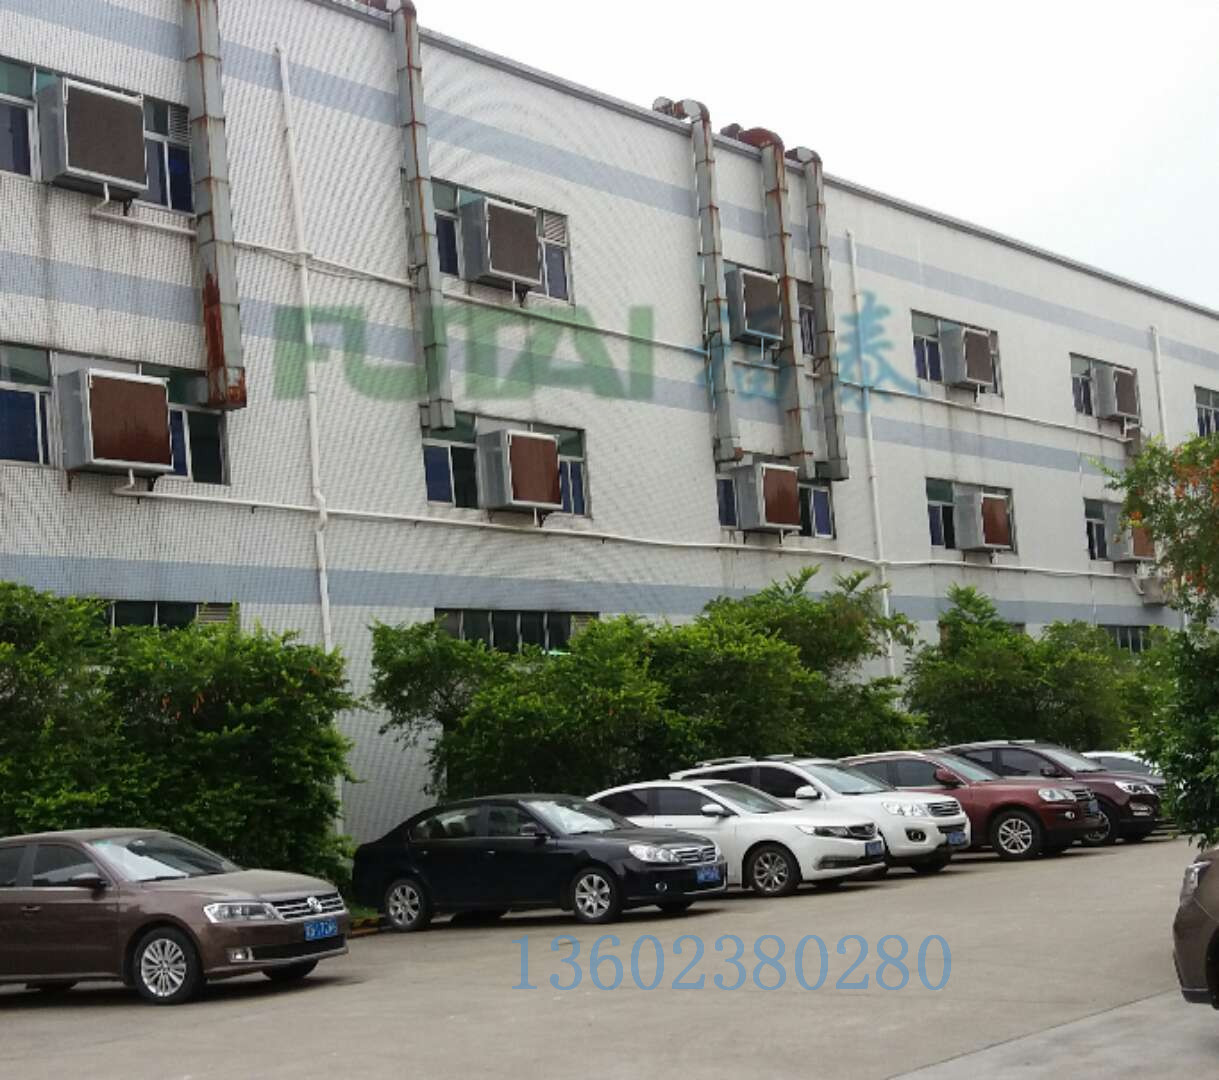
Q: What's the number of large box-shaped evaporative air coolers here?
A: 10